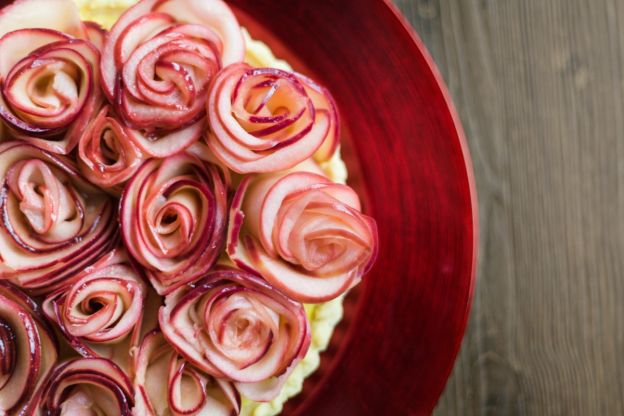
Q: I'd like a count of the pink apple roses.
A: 12